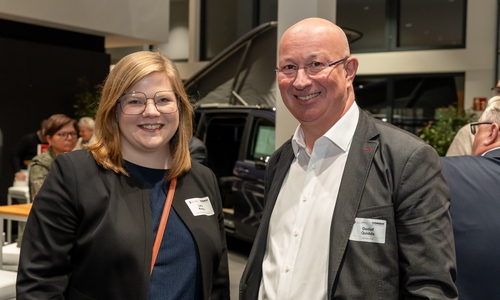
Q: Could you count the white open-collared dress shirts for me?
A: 1